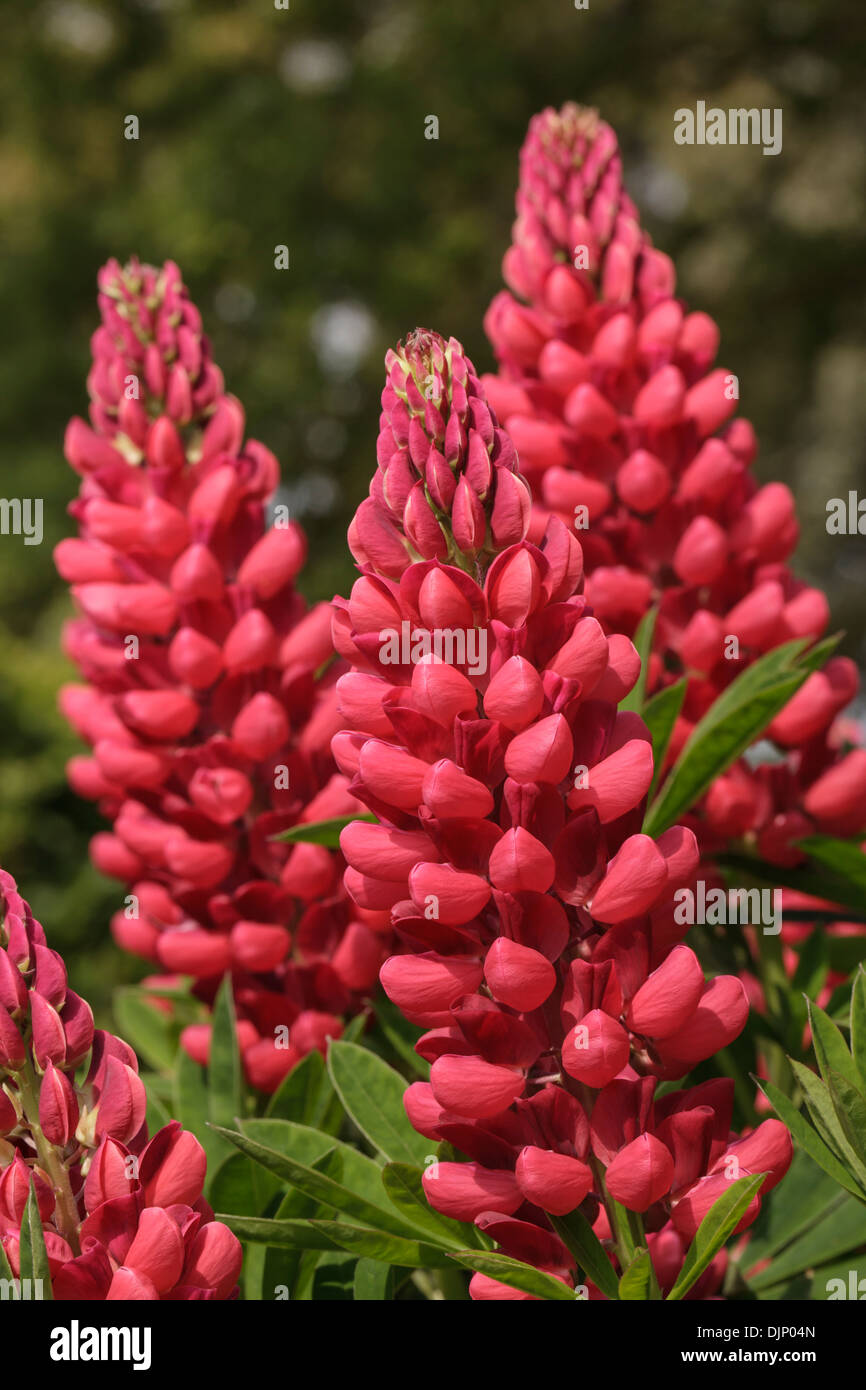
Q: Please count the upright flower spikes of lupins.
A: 4